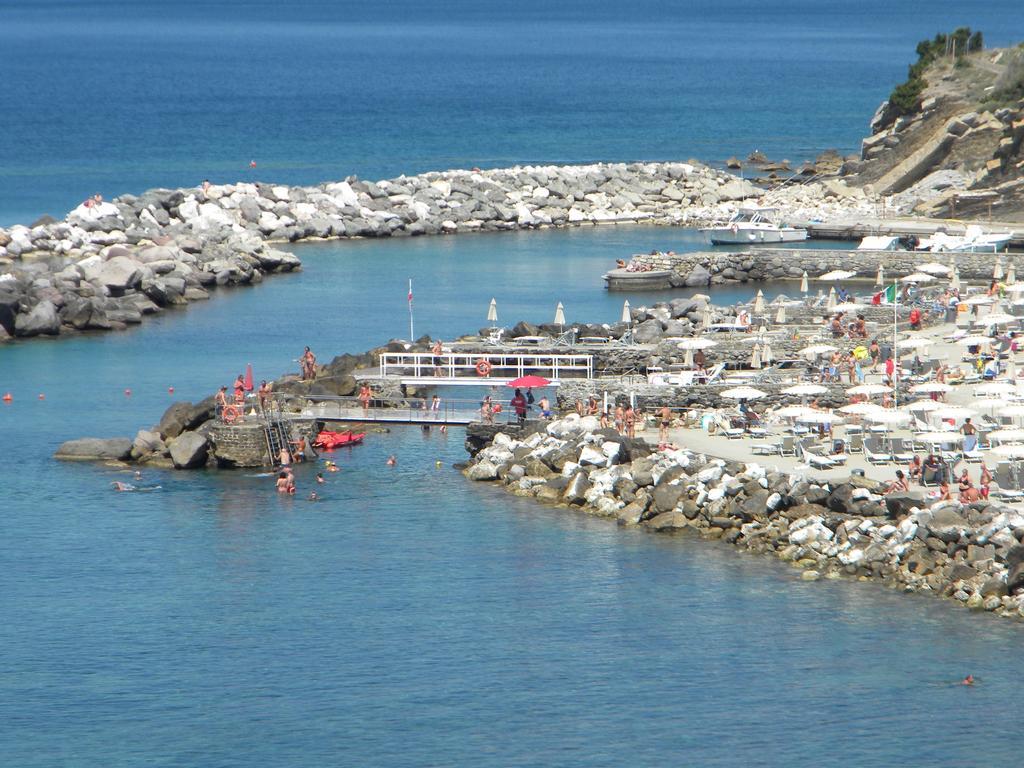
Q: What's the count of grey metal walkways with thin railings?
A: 1